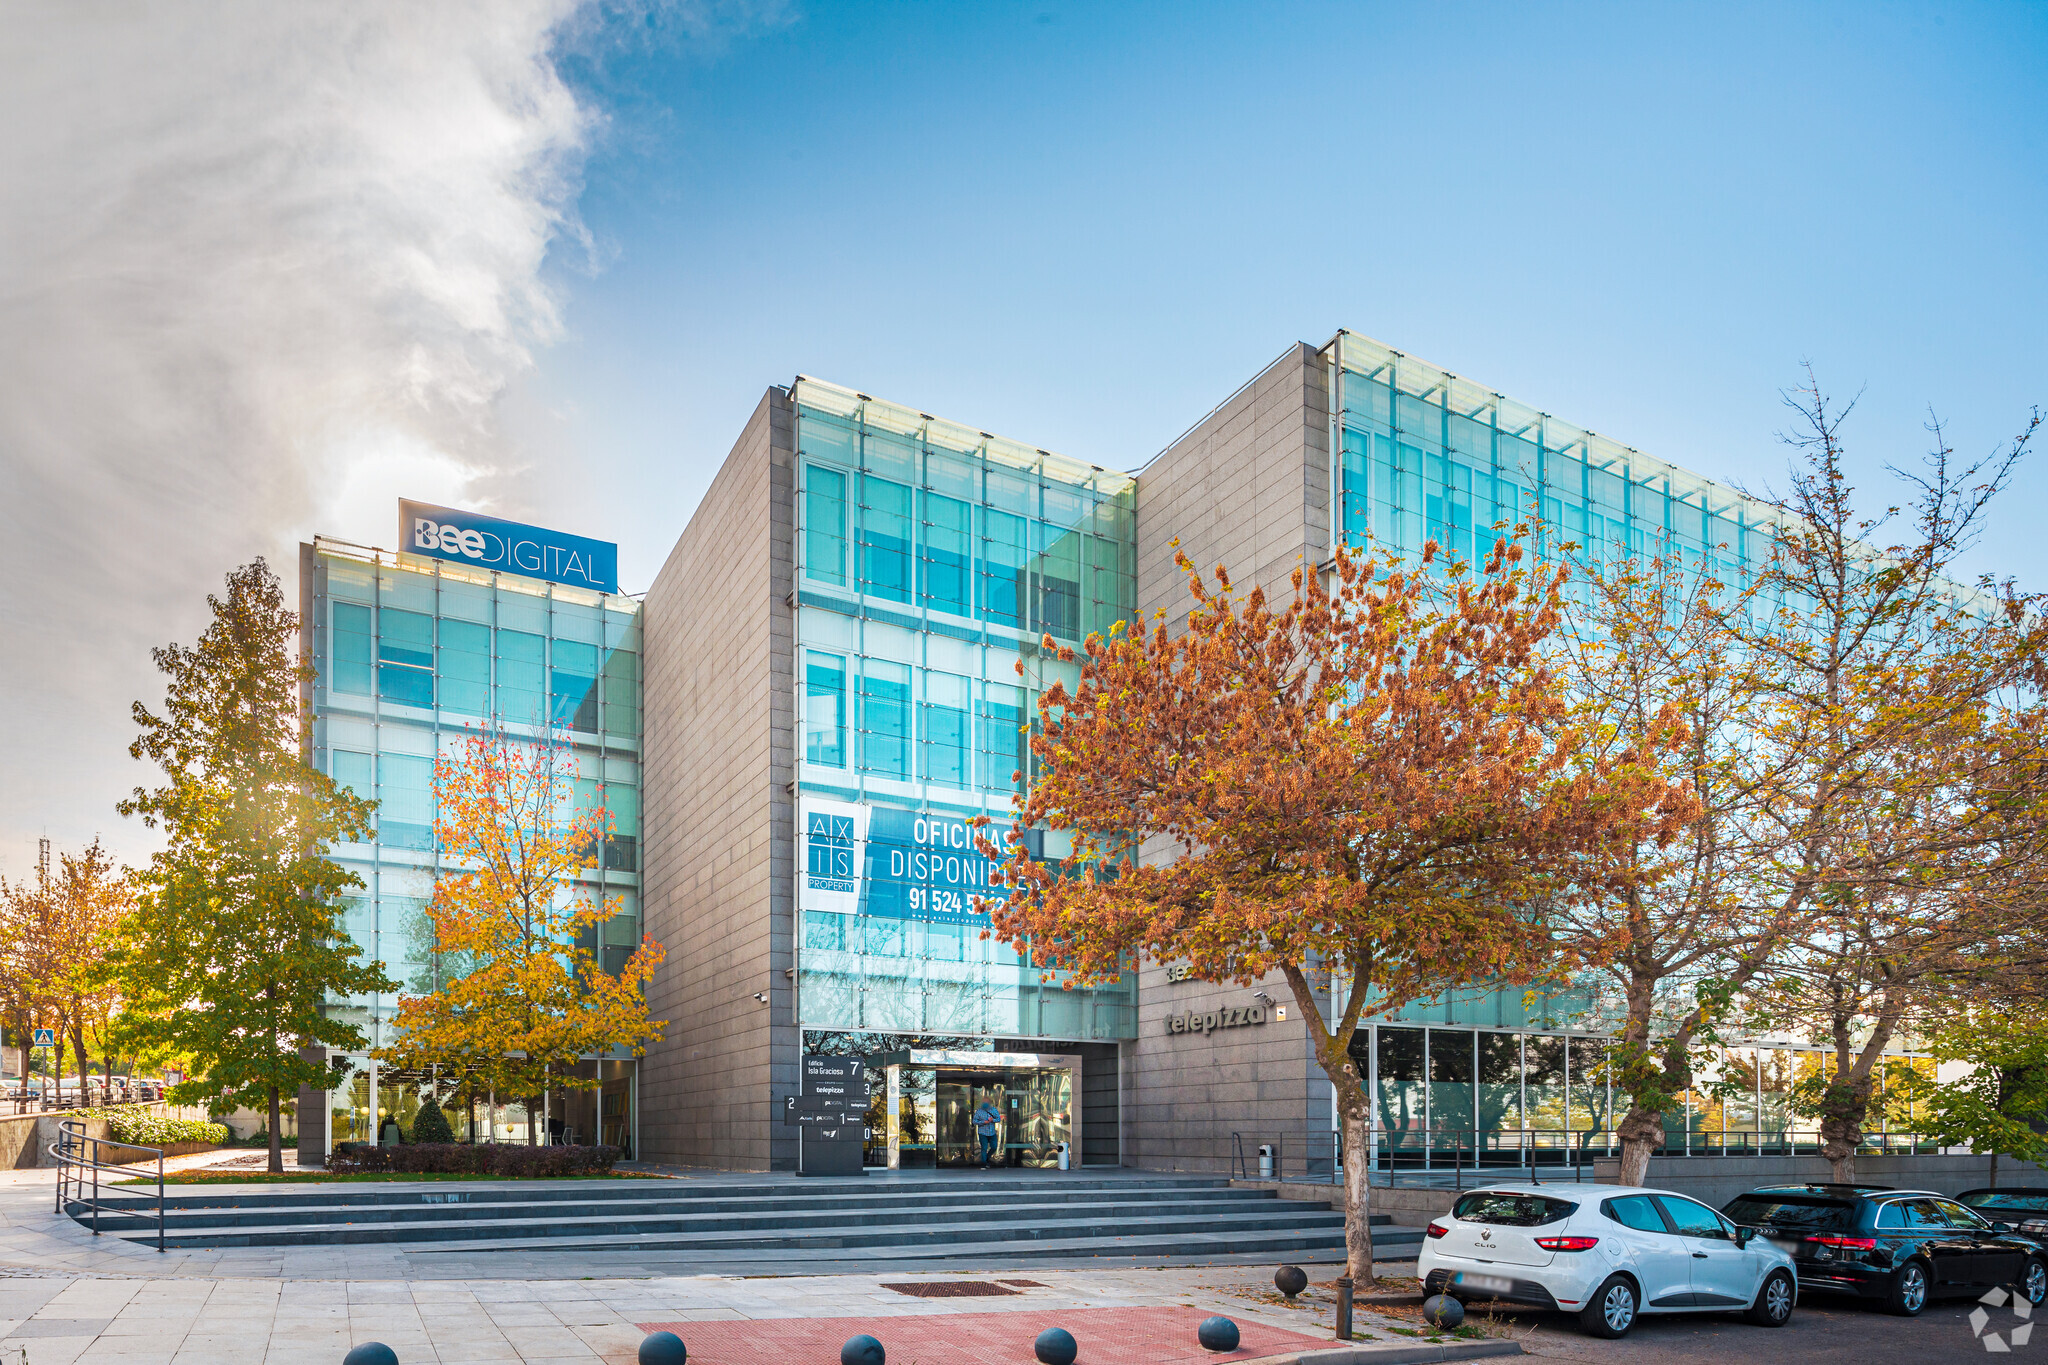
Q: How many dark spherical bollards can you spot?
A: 7